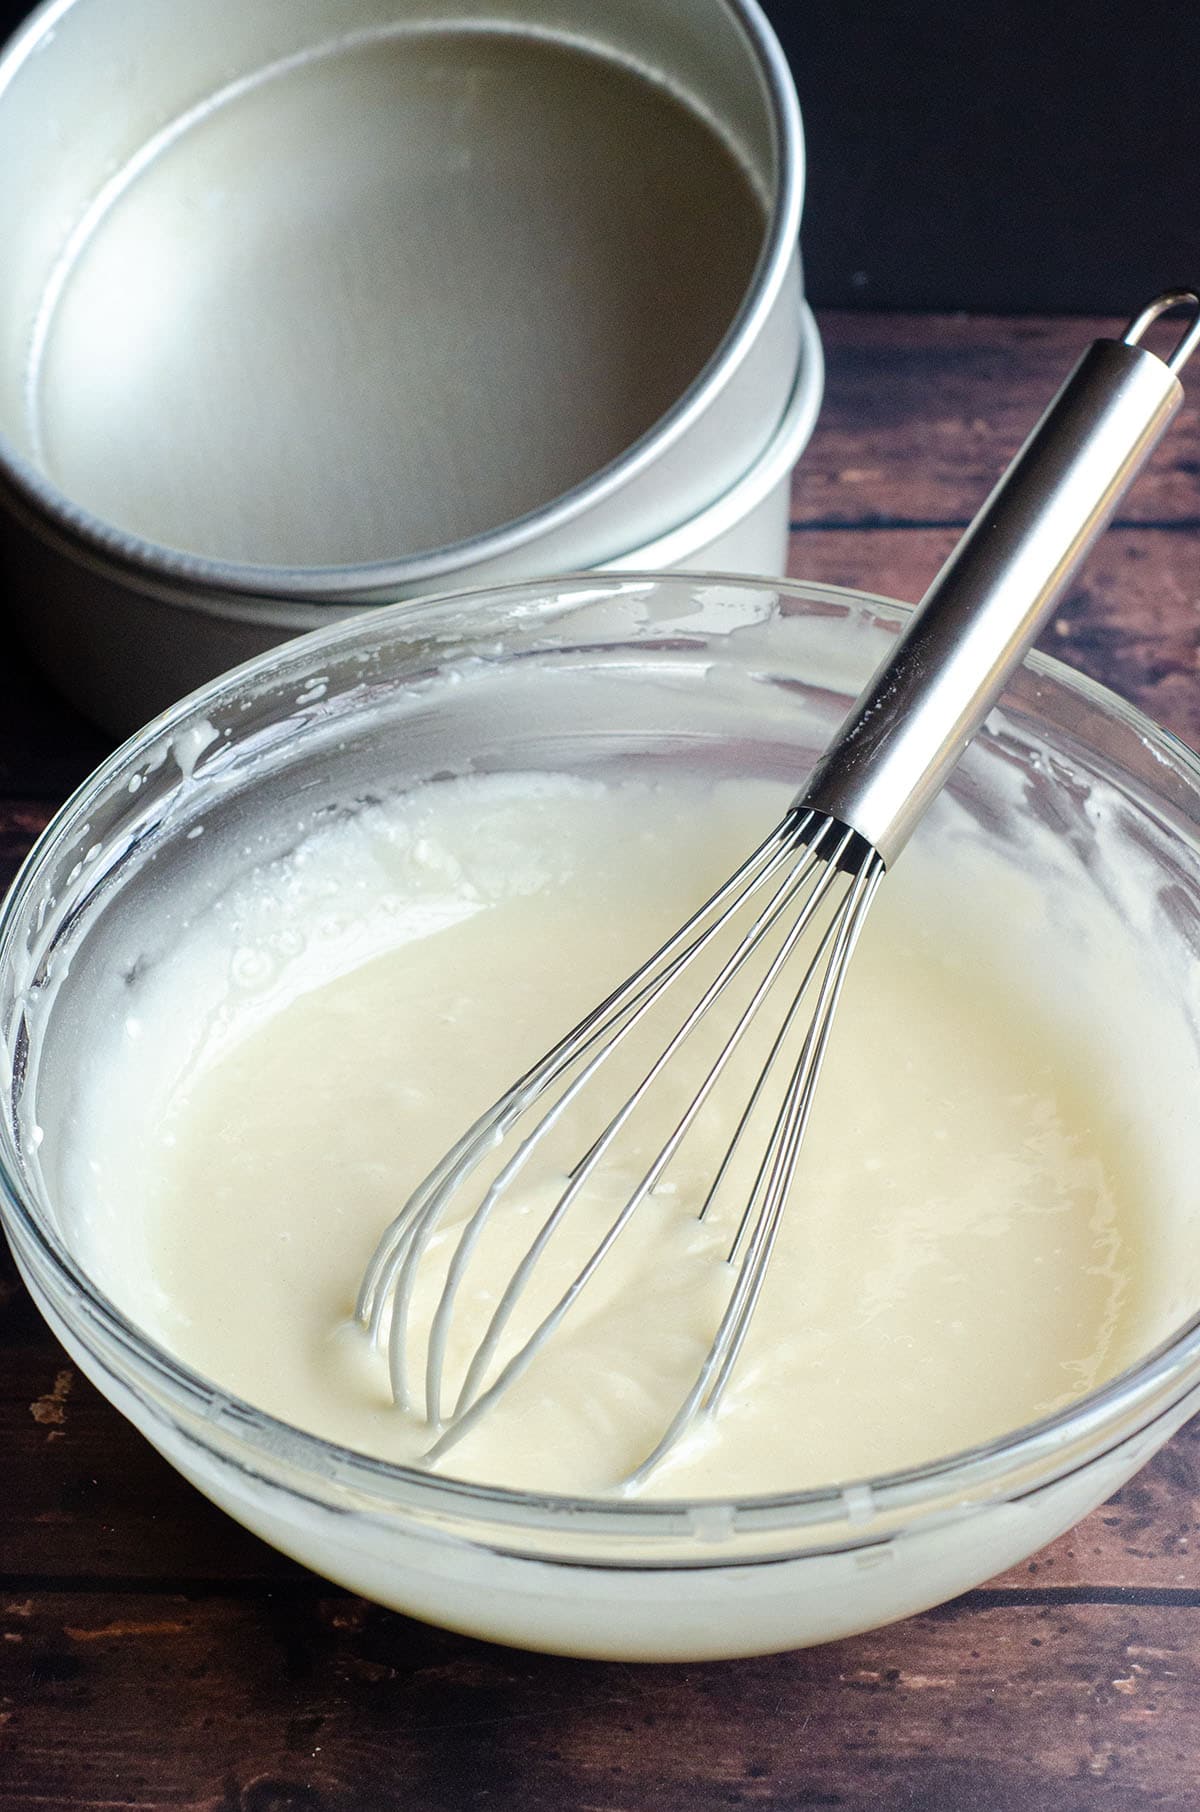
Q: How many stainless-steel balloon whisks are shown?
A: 1